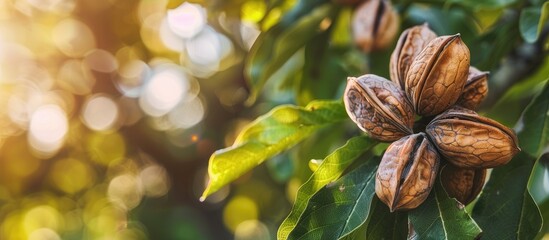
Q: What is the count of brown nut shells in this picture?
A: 8